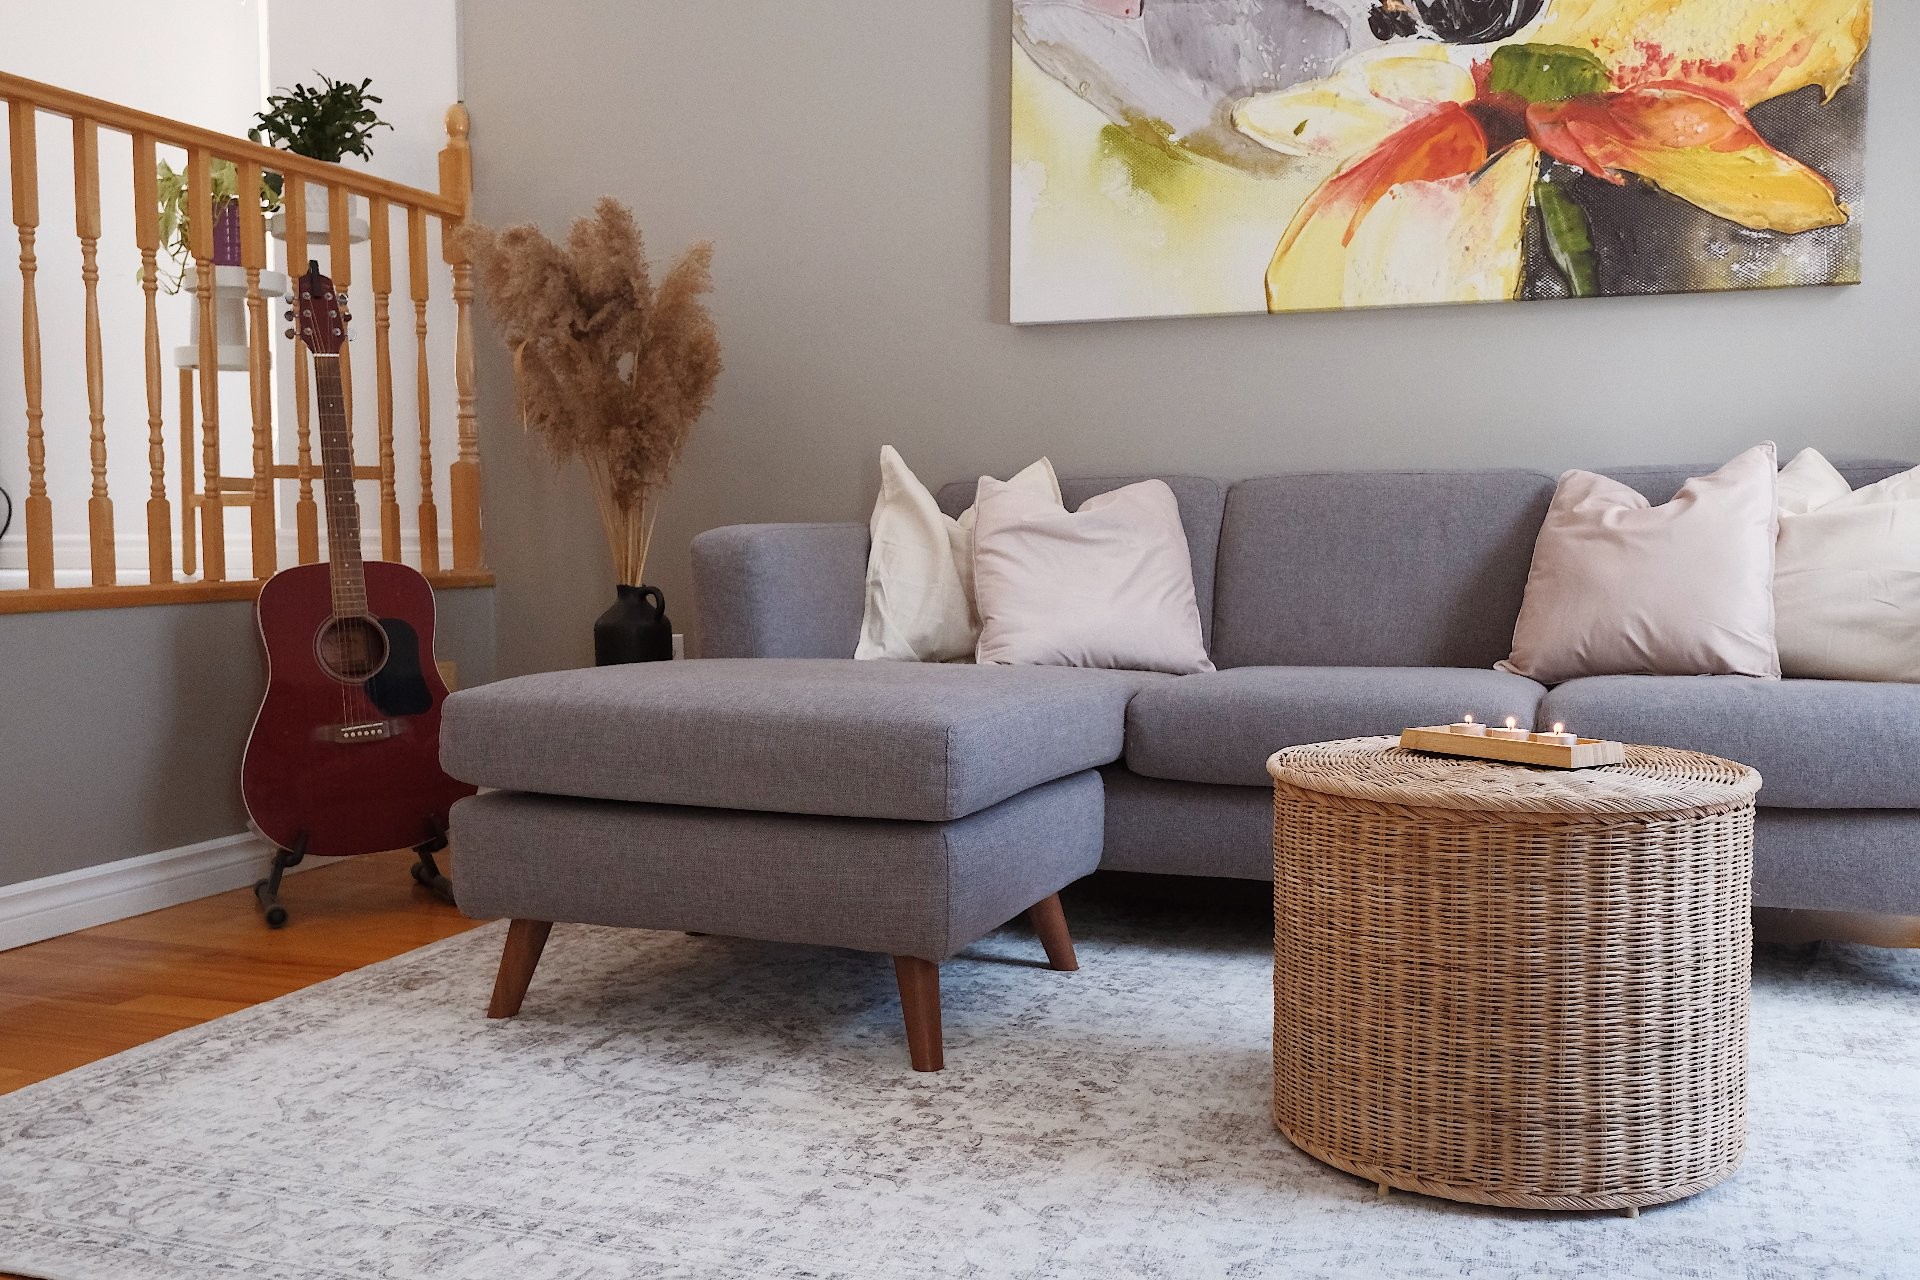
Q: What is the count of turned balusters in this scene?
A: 9